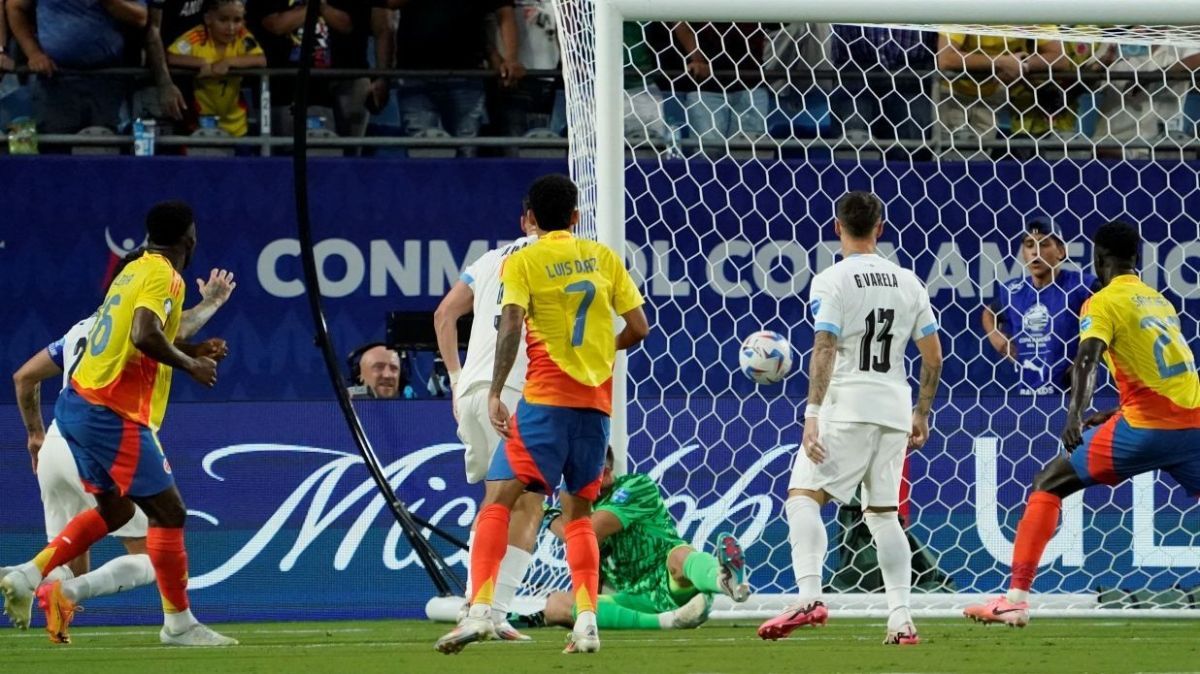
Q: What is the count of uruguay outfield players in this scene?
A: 3